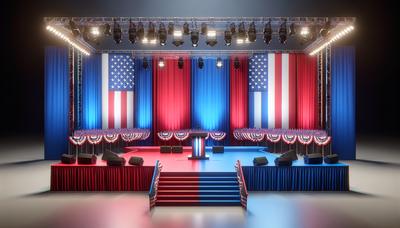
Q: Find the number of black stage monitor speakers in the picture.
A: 13